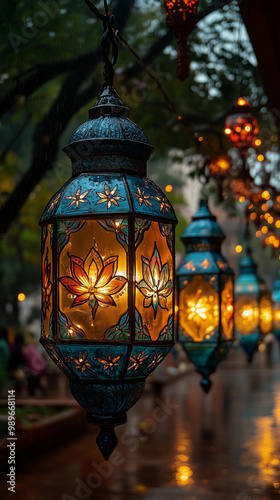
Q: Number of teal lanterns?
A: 4